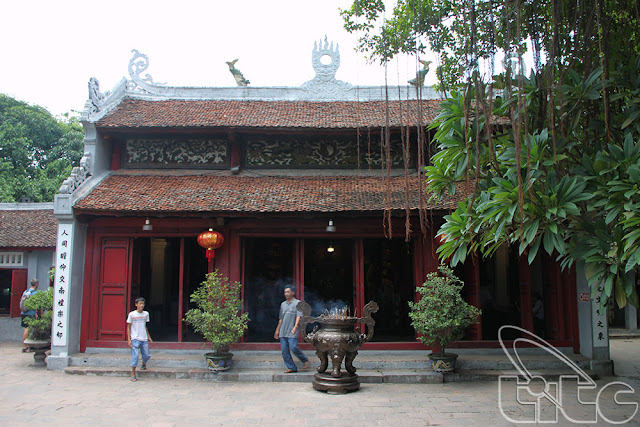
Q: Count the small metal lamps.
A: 2